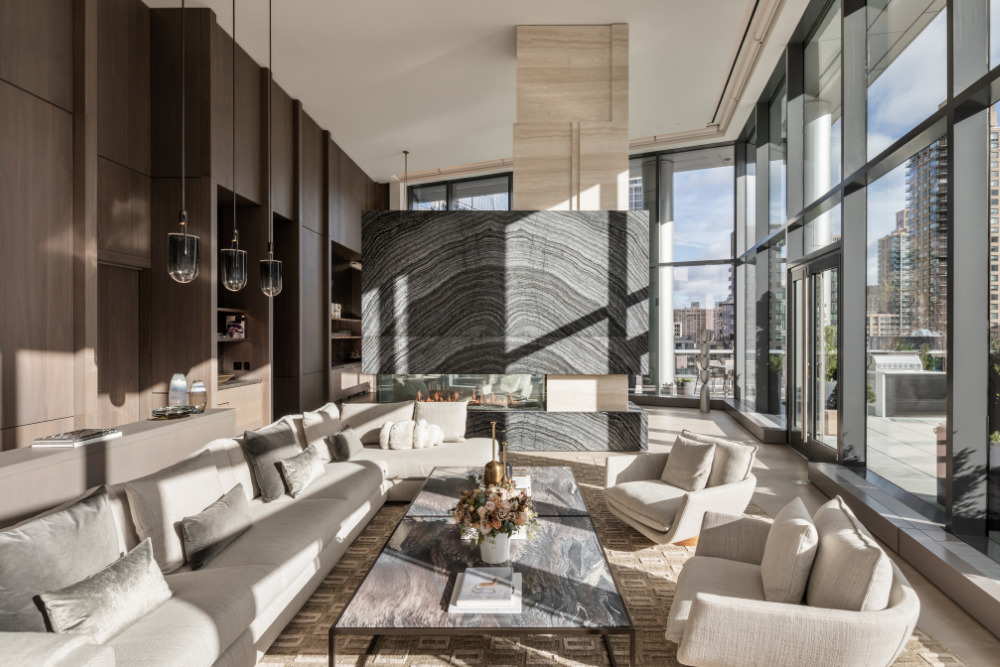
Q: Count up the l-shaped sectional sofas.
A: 1